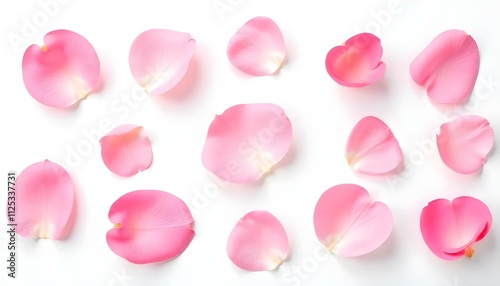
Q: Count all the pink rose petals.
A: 14